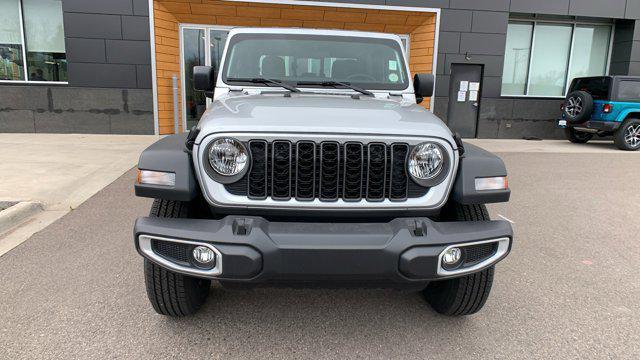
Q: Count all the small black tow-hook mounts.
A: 2